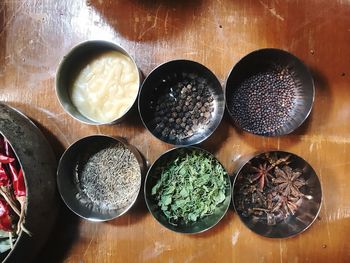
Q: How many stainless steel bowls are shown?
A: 6